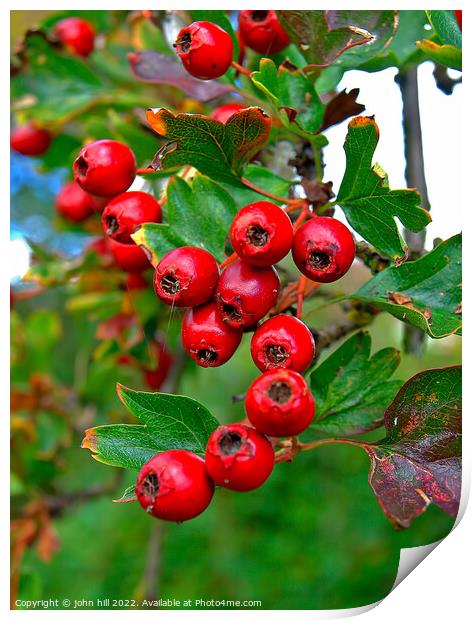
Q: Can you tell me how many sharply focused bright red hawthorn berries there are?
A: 12